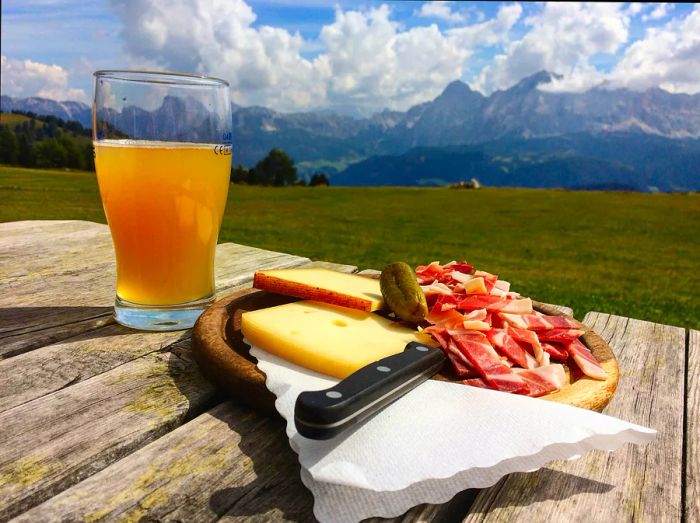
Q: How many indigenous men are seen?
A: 0